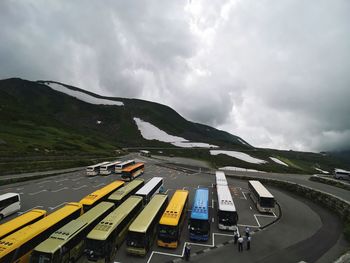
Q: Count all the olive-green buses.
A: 4